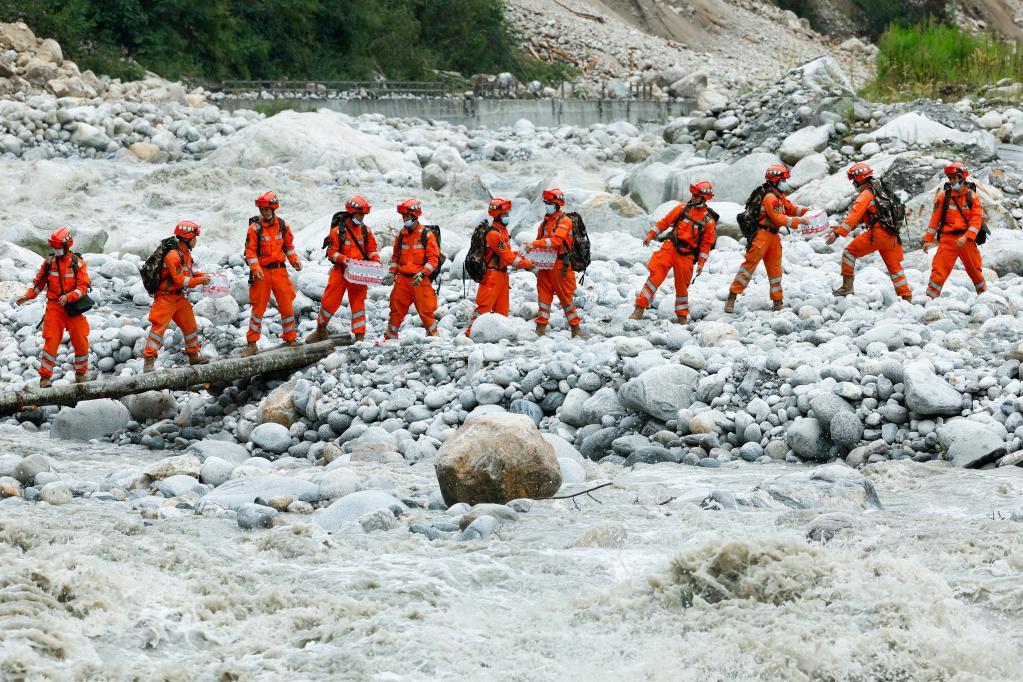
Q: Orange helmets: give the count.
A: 11